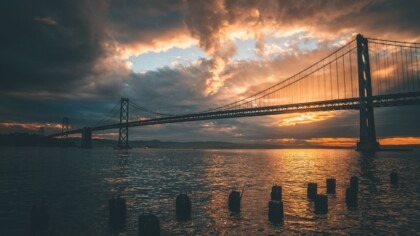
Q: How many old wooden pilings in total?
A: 13